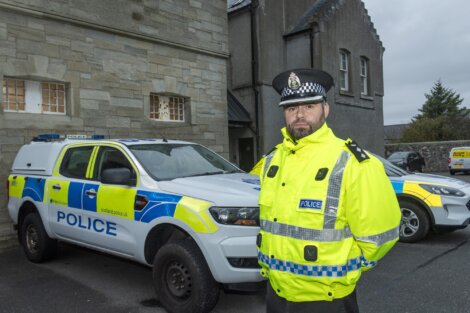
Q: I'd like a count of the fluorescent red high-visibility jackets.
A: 0